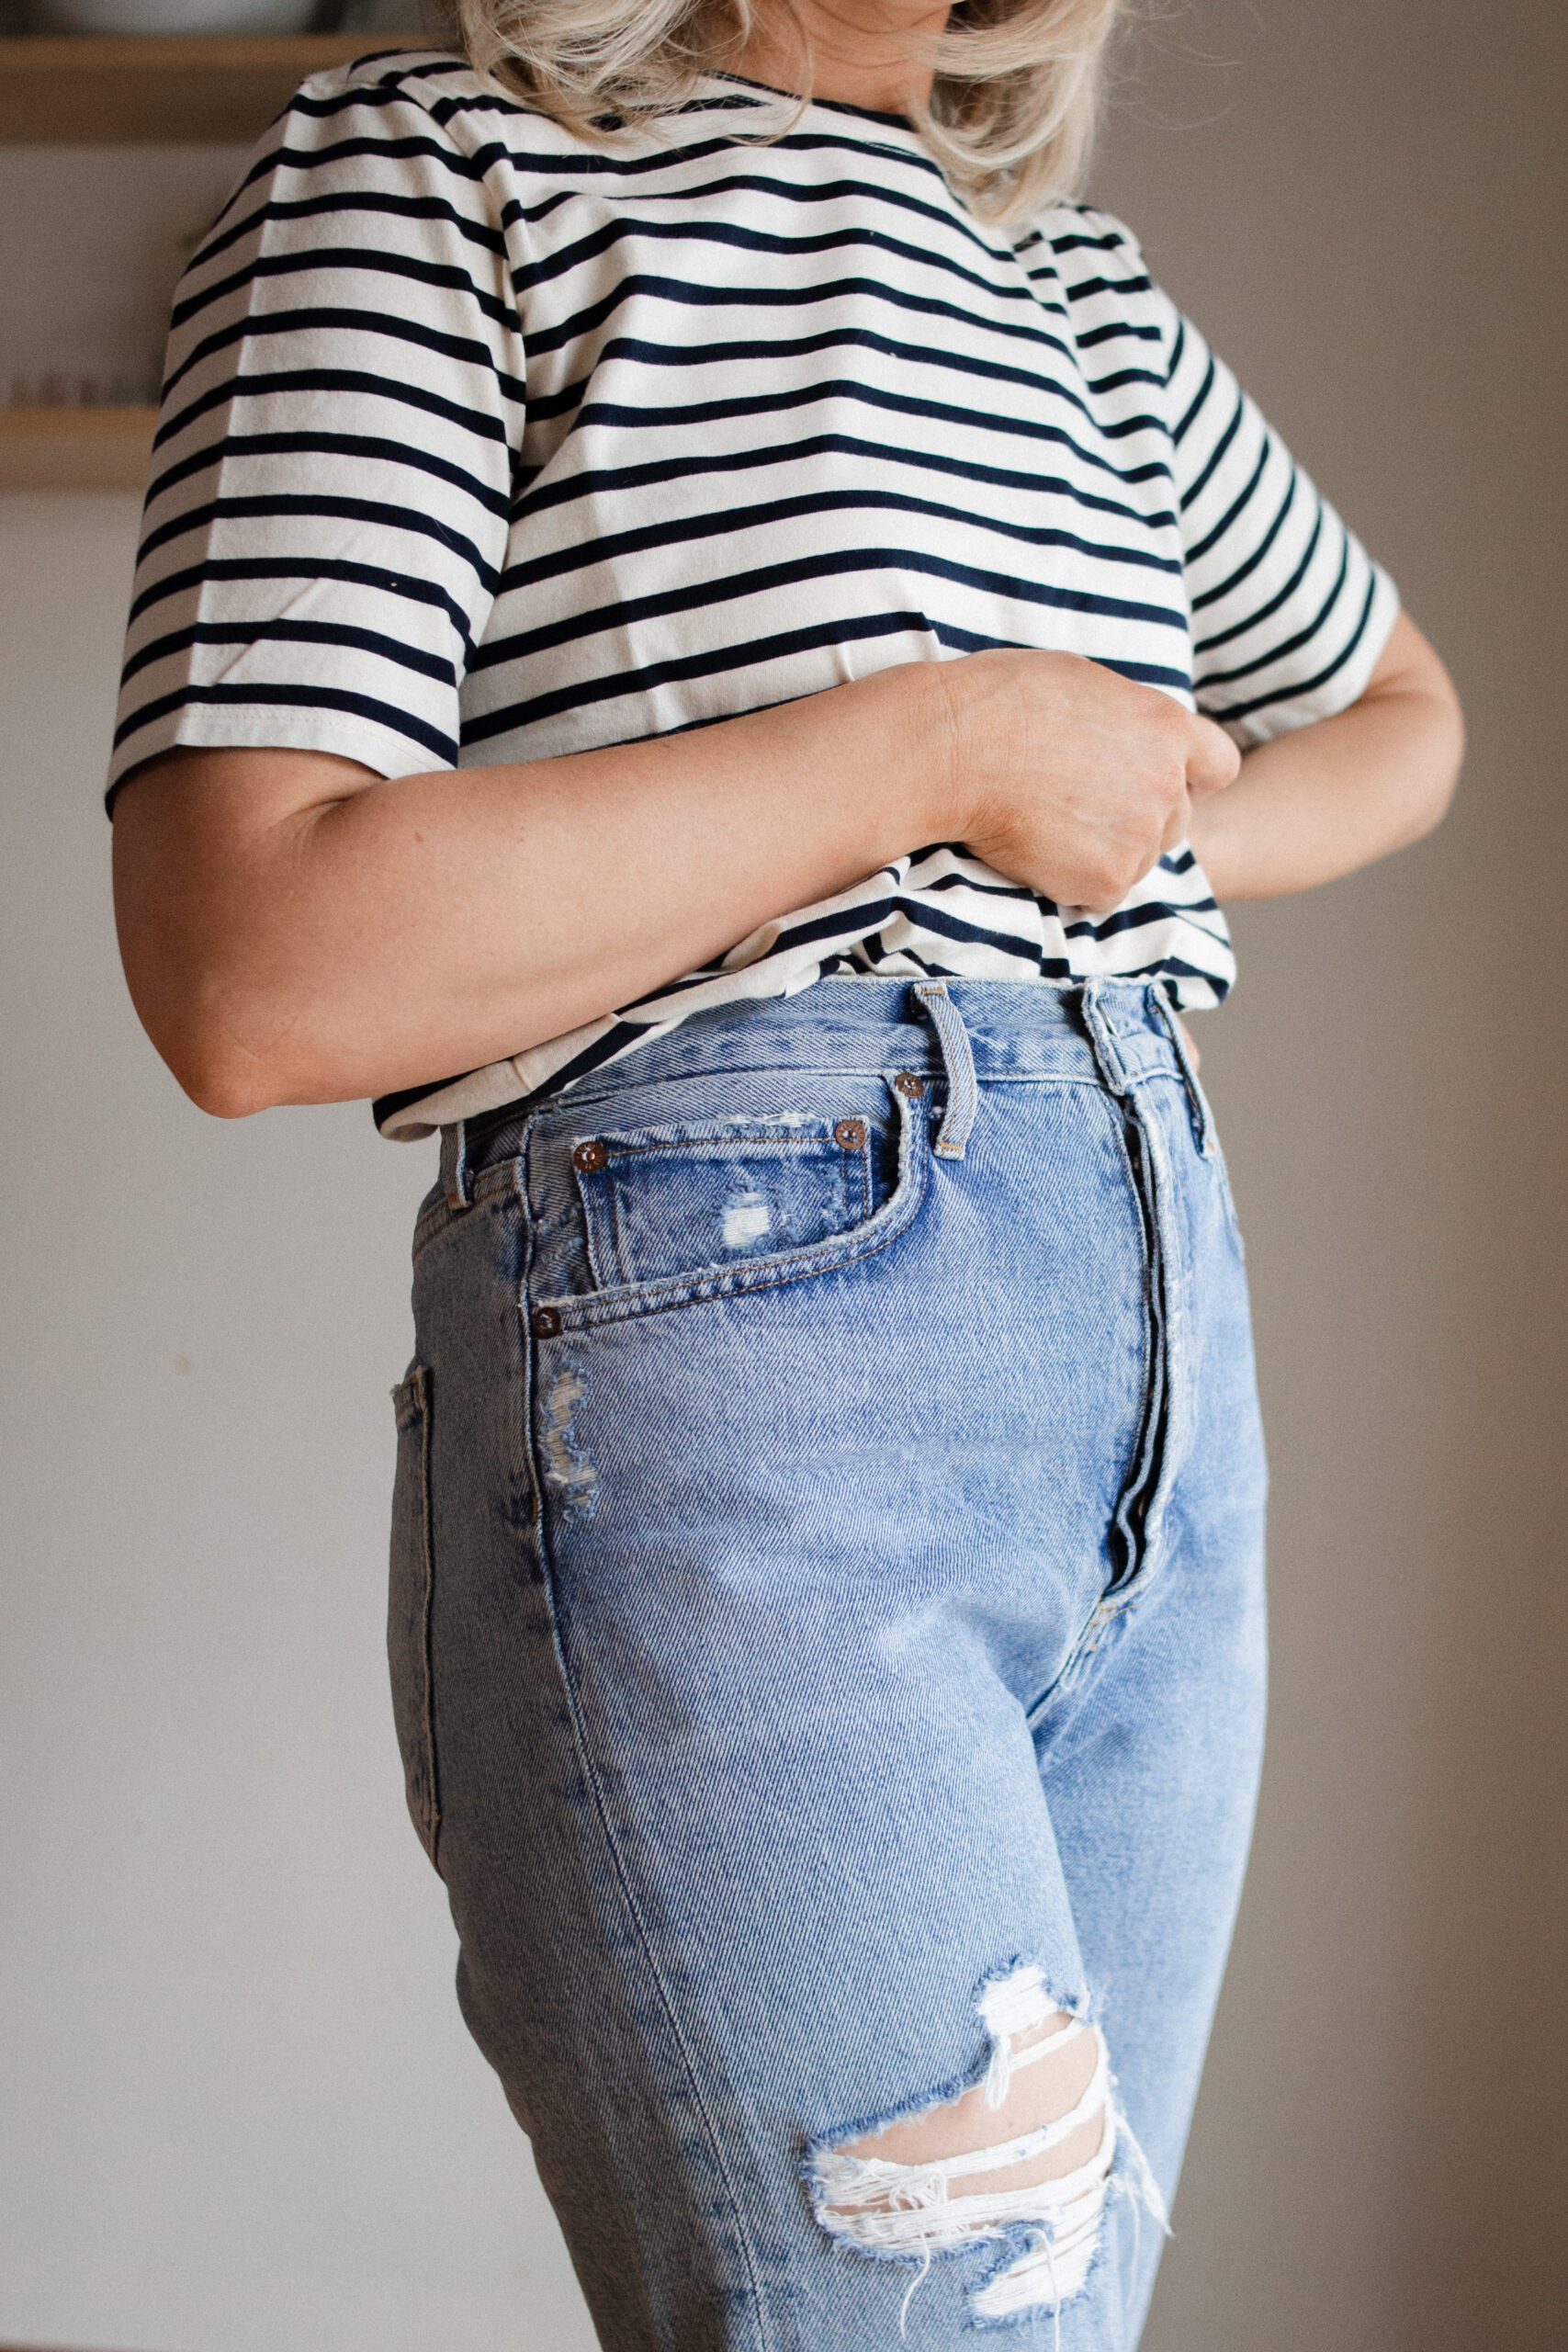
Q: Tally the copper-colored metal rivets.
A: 4